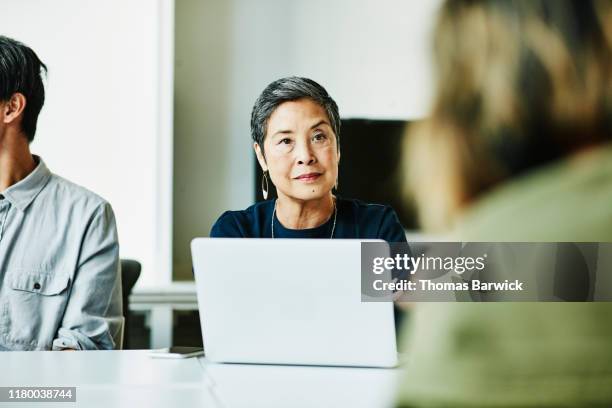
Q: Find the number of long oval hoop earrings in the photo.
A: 2